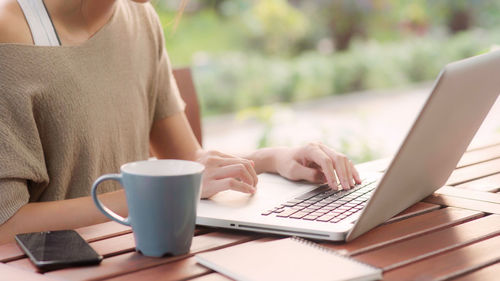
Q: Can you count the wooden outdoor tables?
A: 1